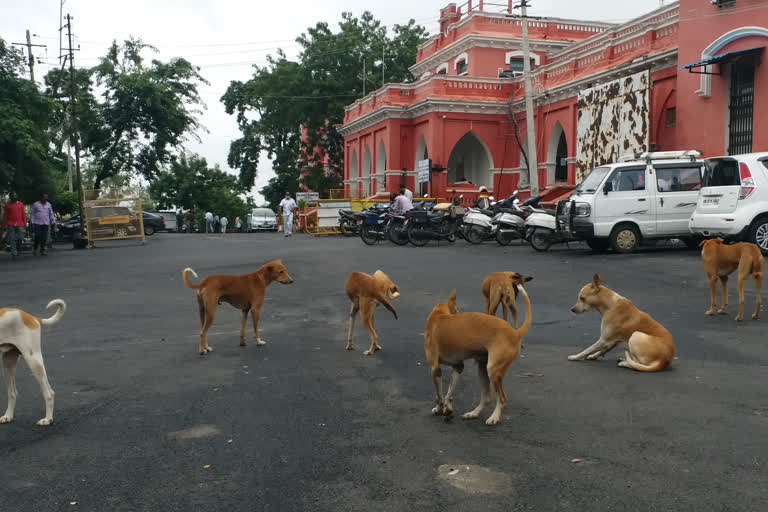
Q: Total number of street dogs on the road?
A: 7